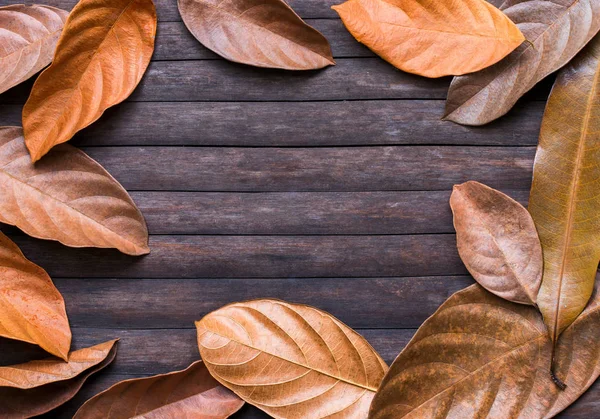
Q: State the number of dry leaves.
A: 13